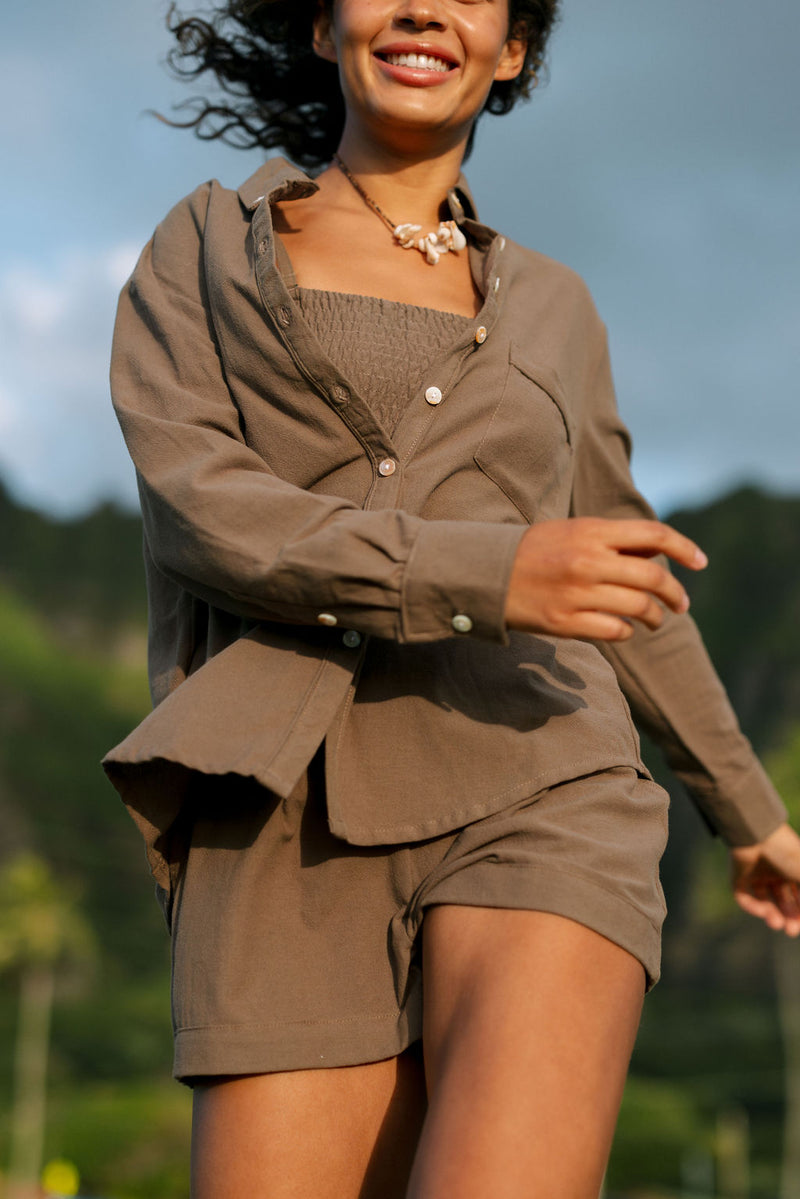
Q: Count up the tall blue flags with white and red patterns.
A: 0